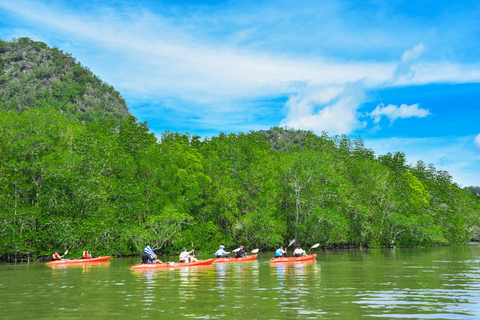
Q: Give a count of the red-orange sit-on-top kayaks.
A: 4